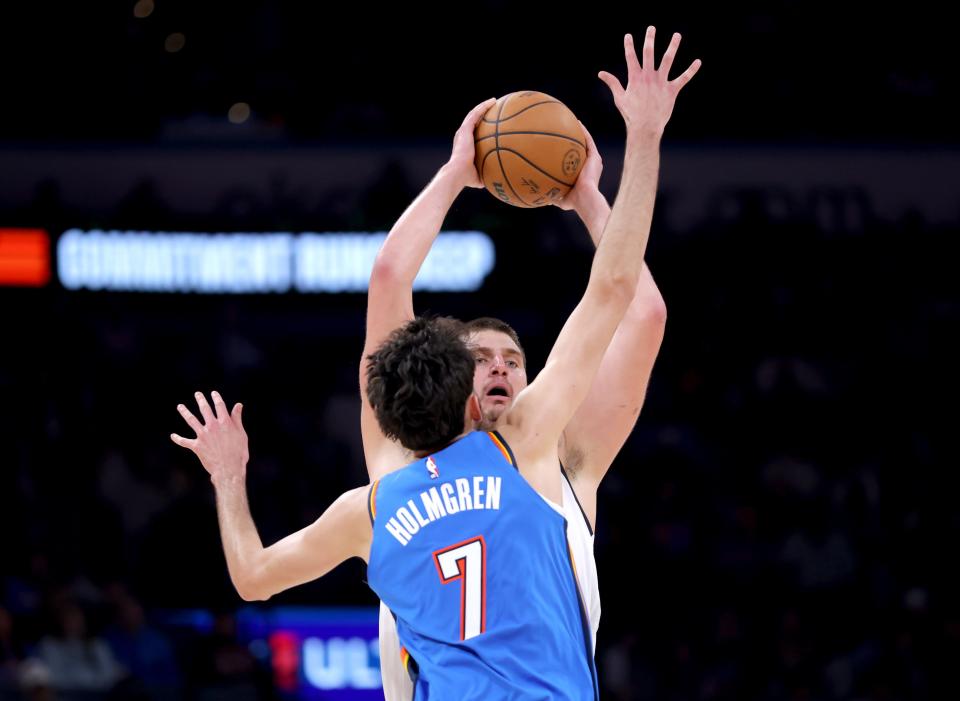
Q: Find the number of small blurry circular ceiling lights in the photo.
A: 3